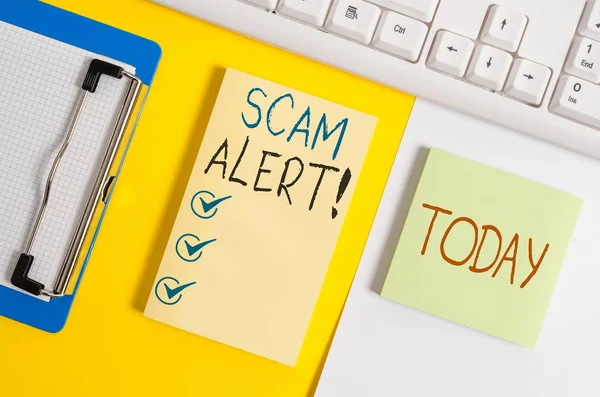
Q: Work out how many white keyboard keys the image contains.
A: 12